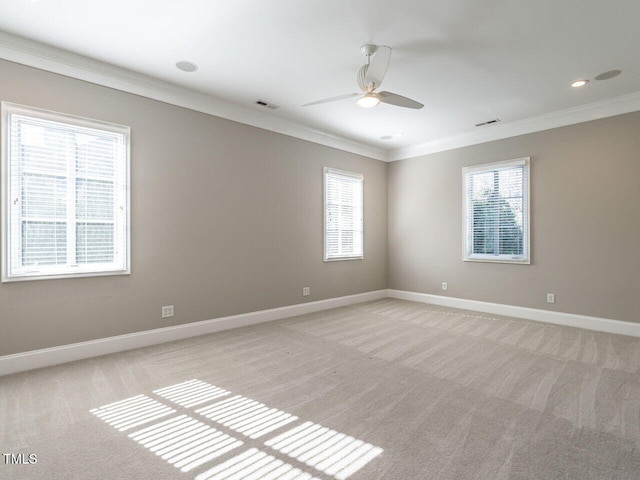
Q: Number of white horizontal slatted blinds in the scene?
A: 3